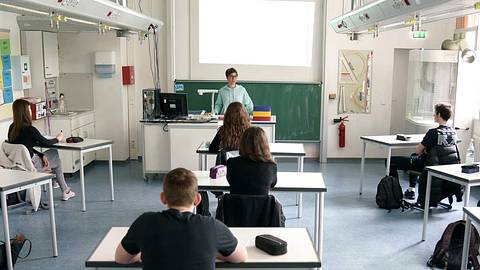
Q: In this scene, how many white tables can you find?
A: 8